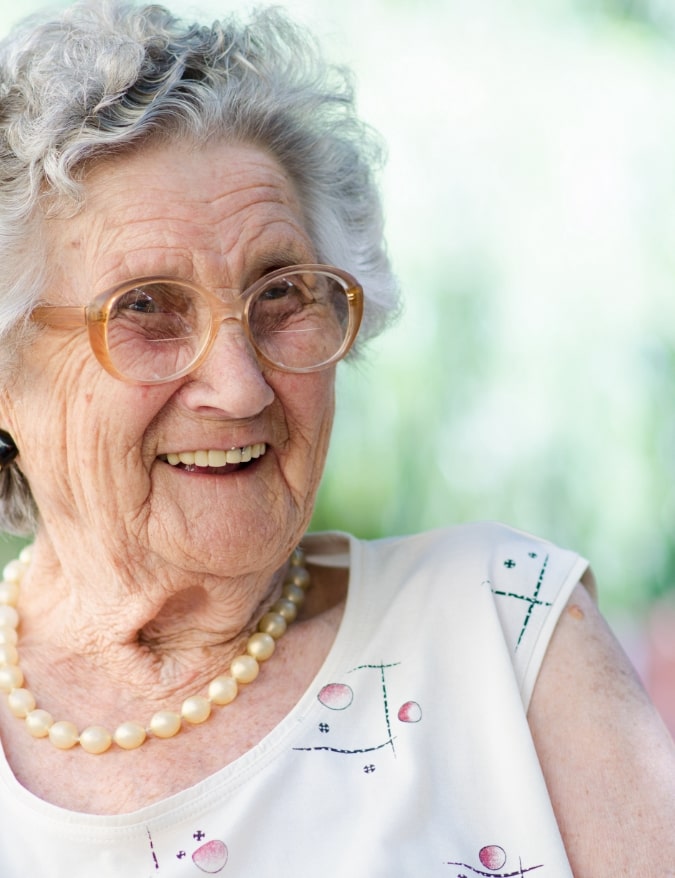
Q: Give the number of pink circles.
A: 4